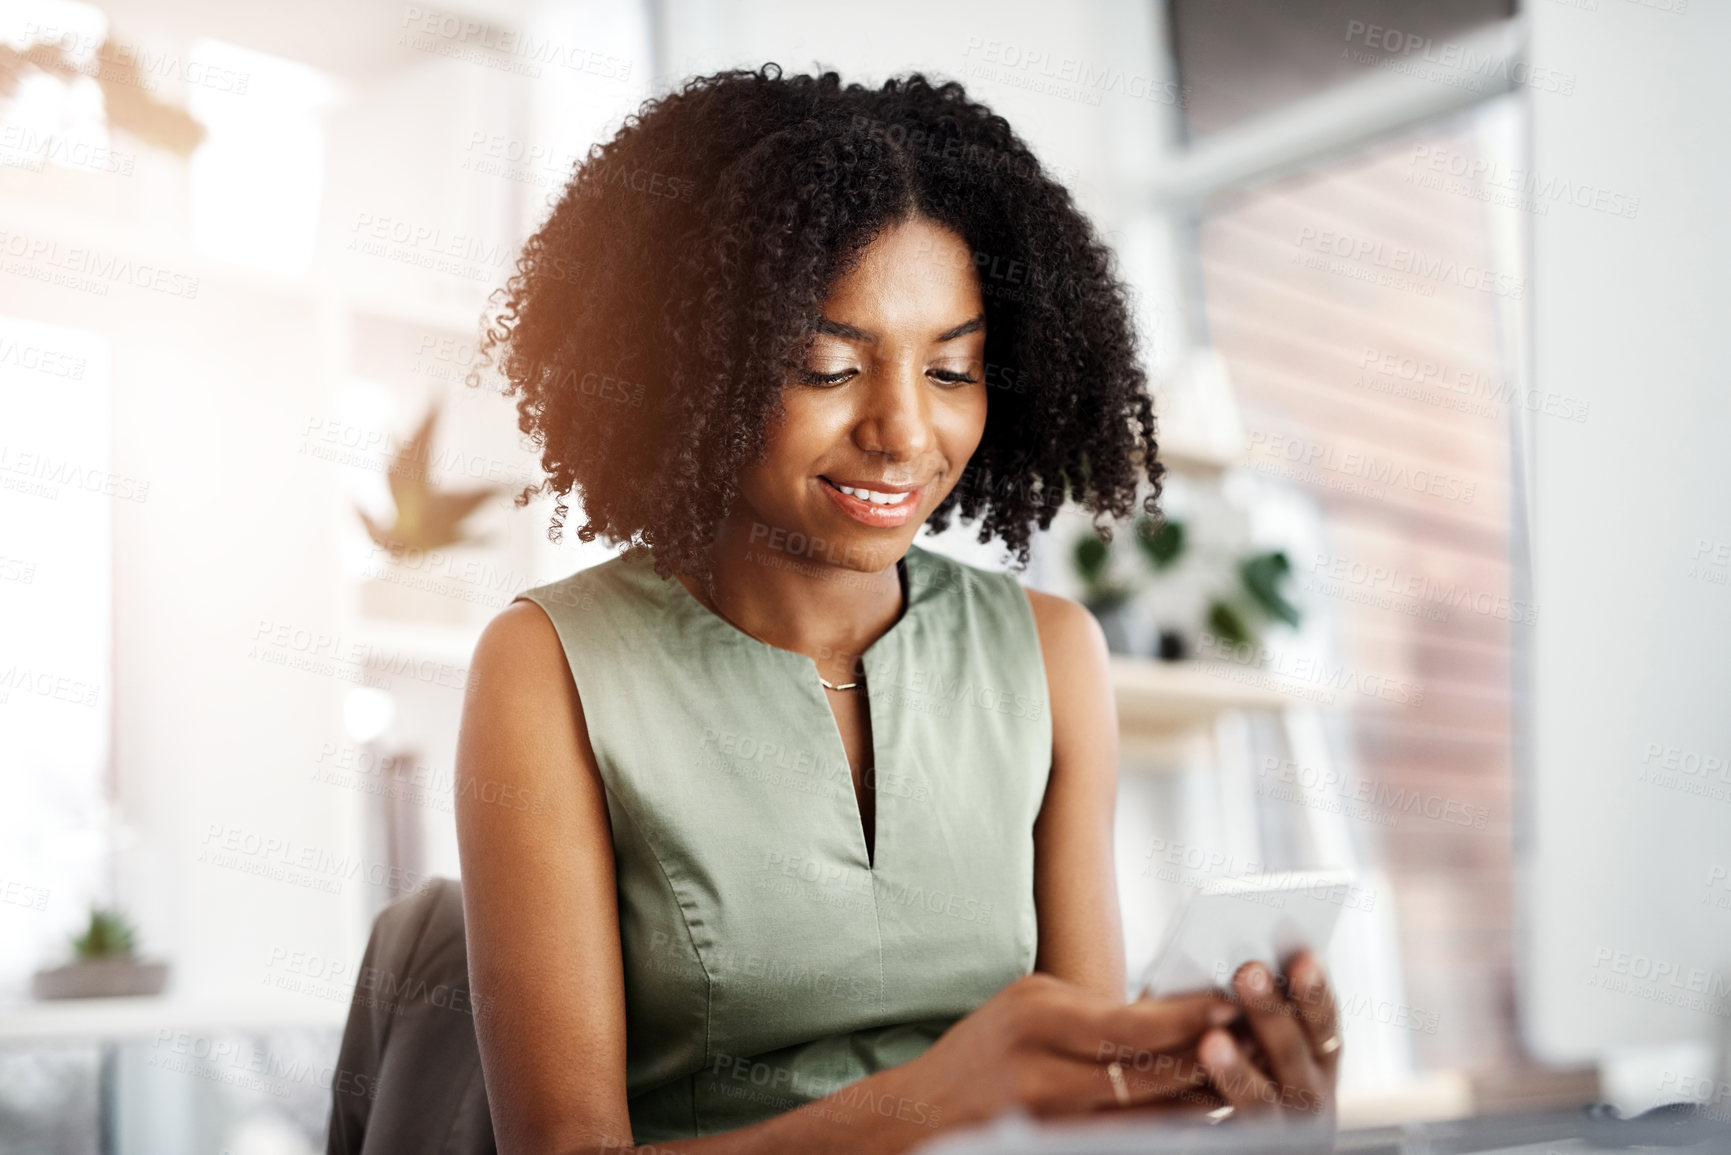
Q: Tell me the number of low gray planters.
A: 1